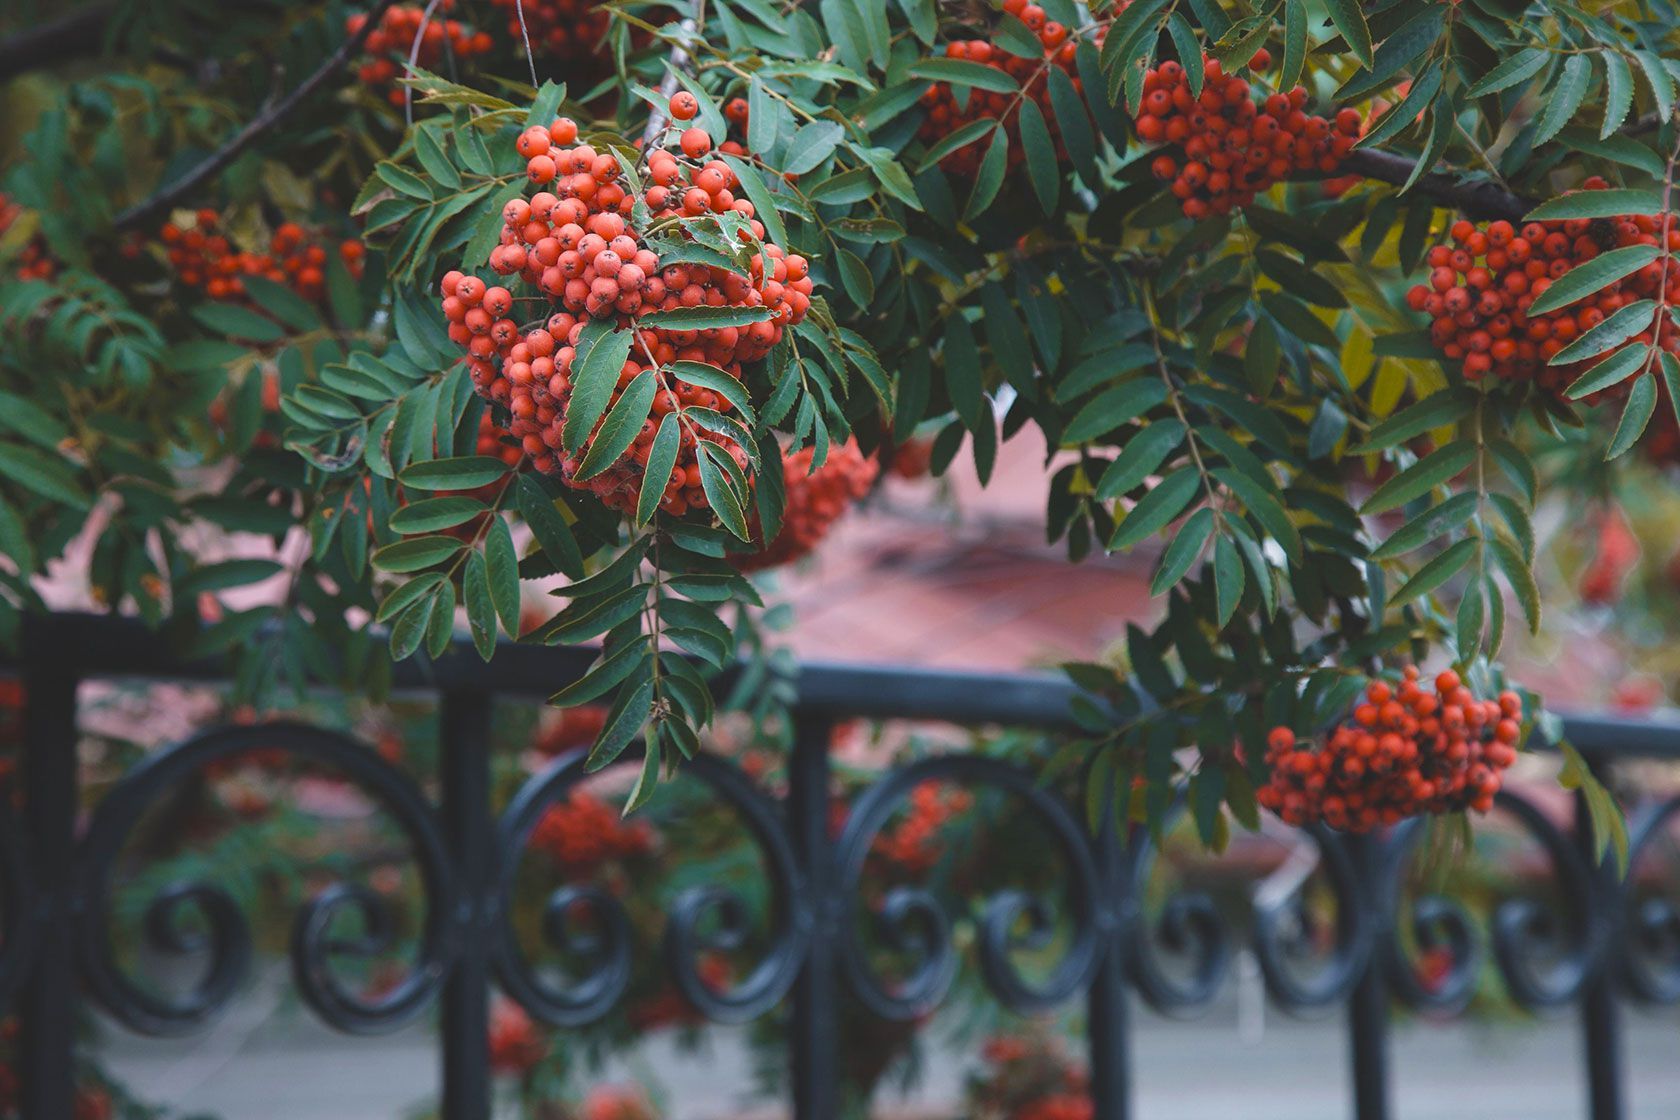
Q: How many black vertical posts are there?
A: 6